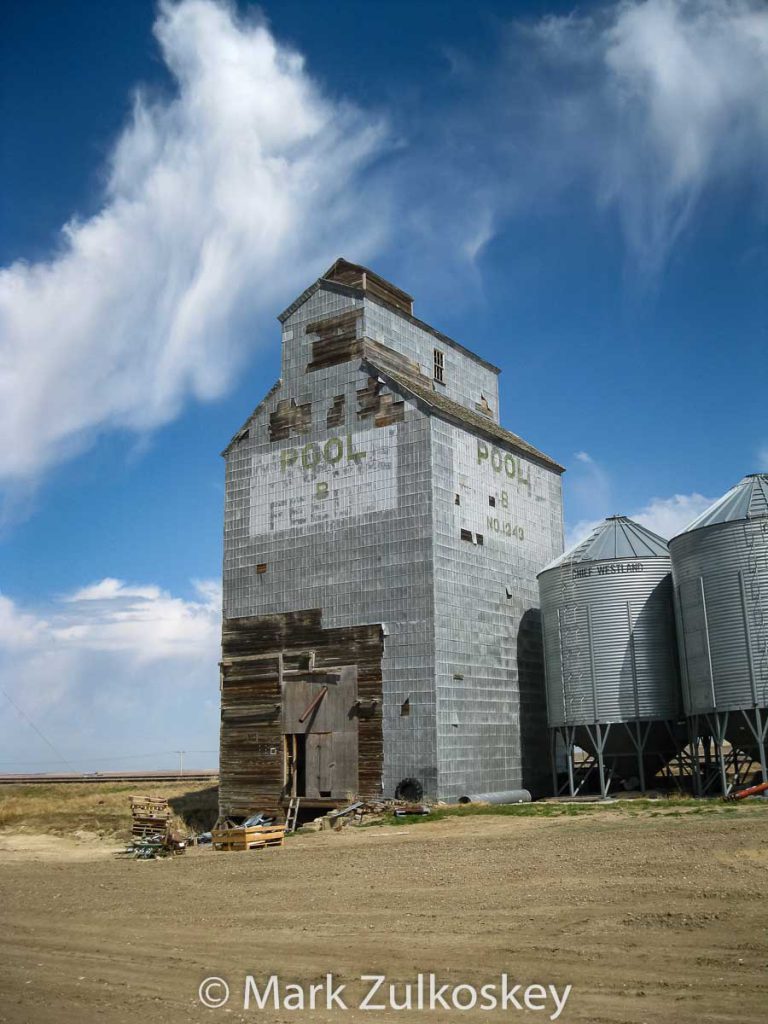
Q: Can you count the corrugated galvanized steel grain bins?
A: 2